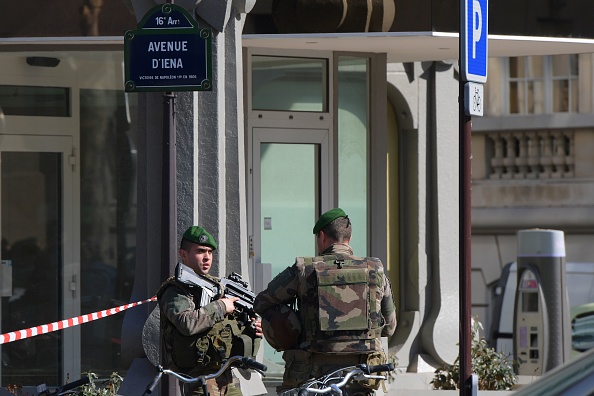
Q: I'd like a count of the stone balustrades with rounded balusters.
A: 1